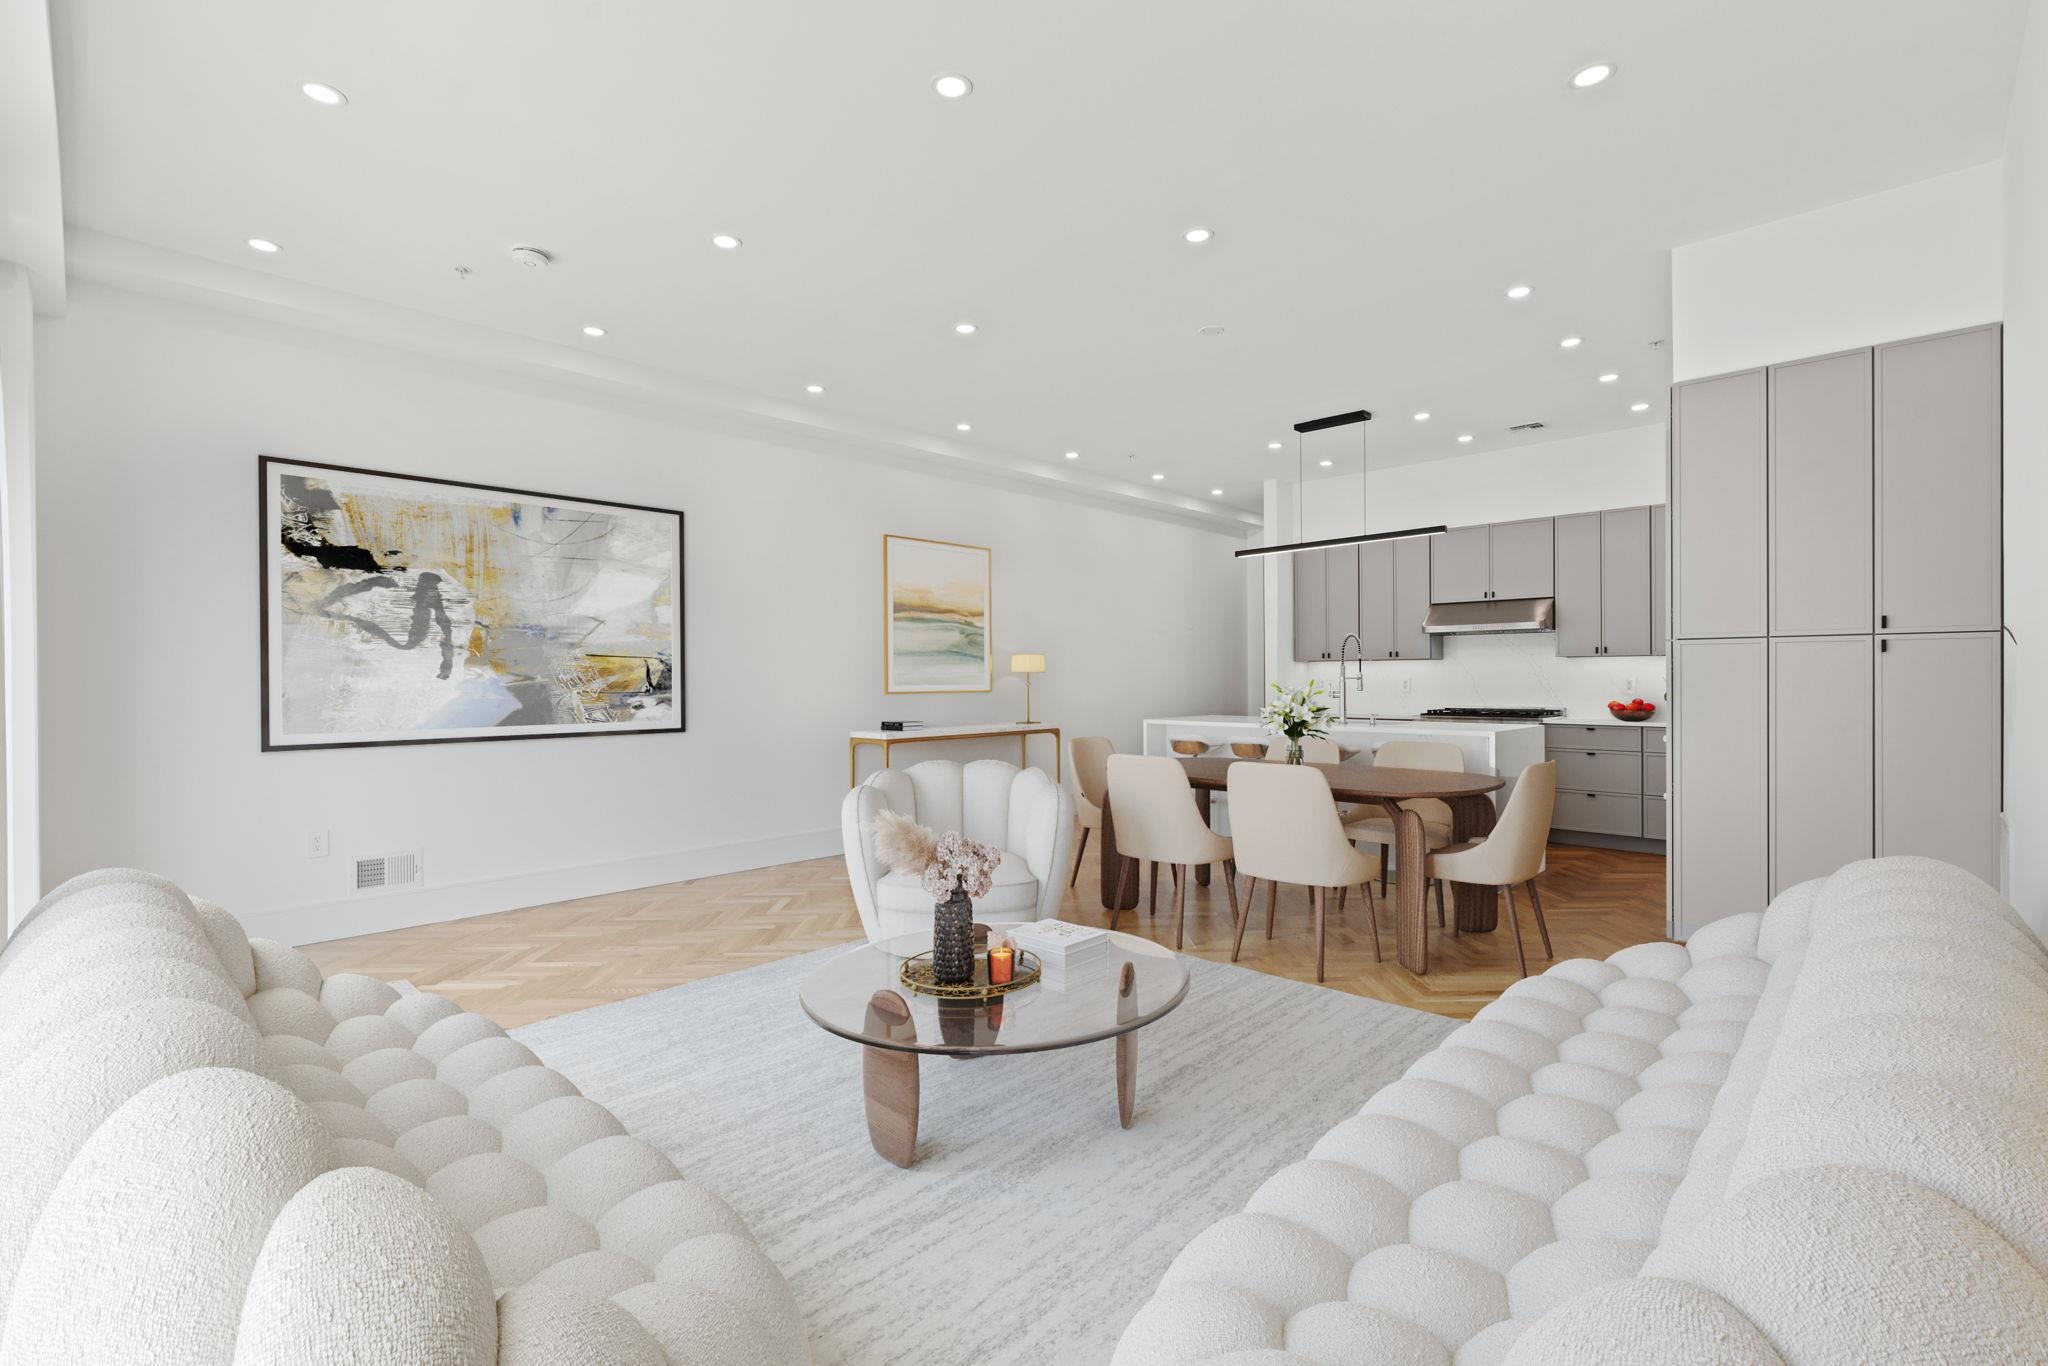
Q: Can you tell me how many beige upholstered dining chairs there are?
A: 6